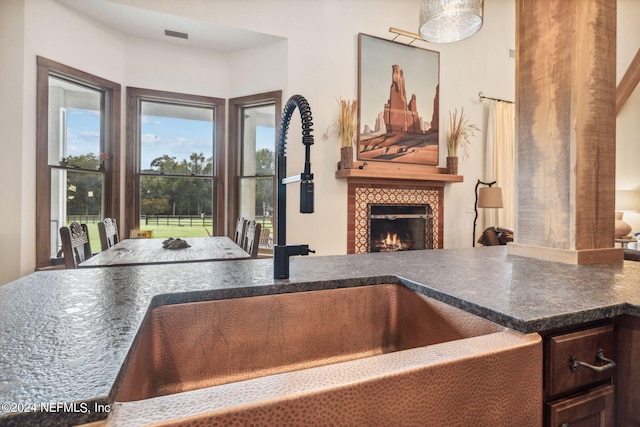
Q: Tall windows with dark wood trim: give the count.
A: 3